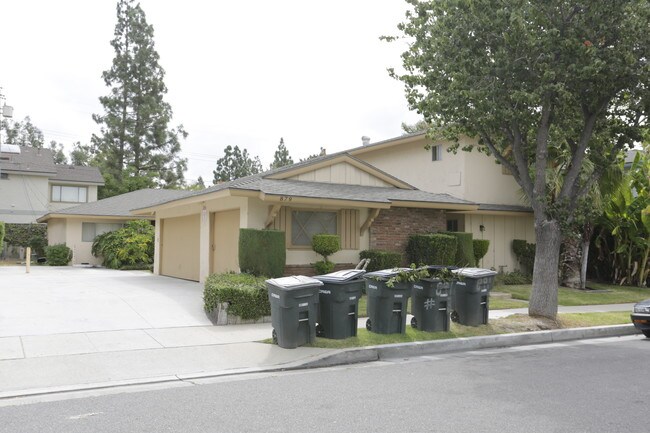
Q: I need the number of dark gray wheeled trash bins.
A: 5